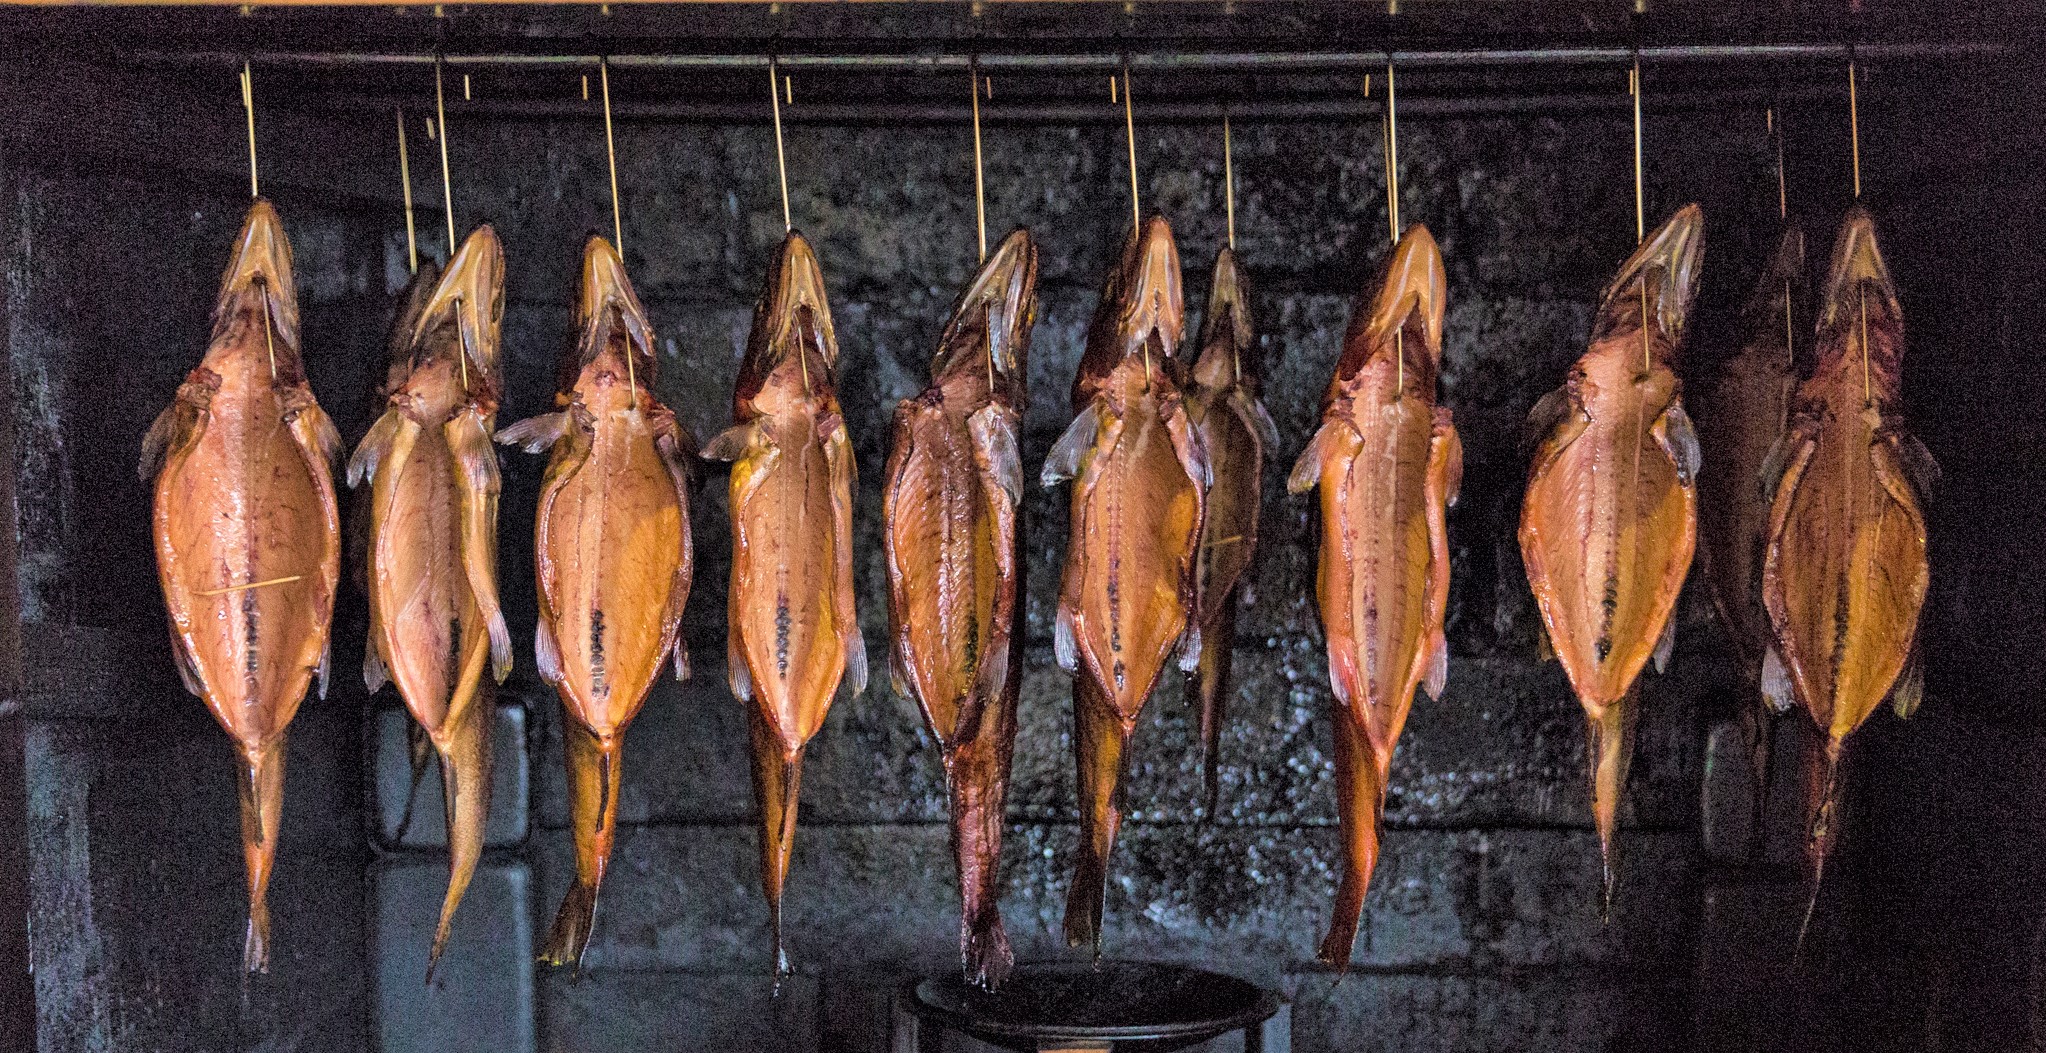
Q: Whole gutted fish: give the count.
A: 12